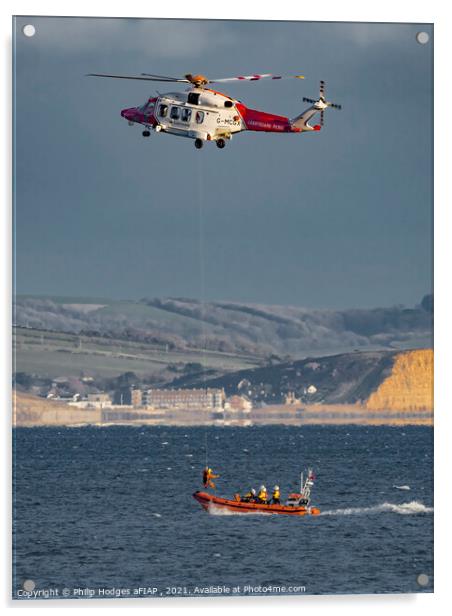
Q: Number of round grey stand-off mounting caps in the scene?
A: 4